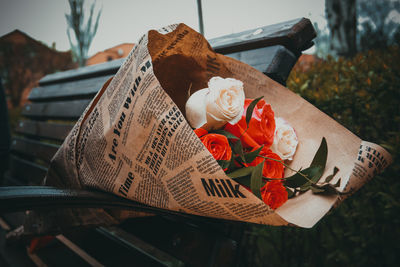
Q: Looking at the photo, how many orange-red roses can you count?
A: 4